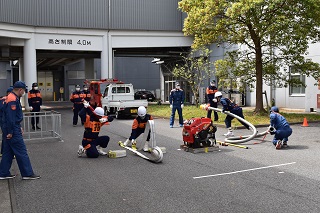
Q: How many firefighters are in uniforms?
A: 11